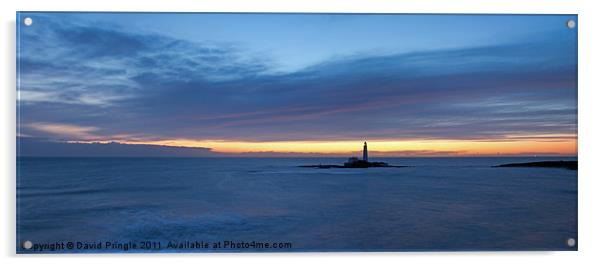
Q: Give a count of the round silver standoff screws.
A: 4